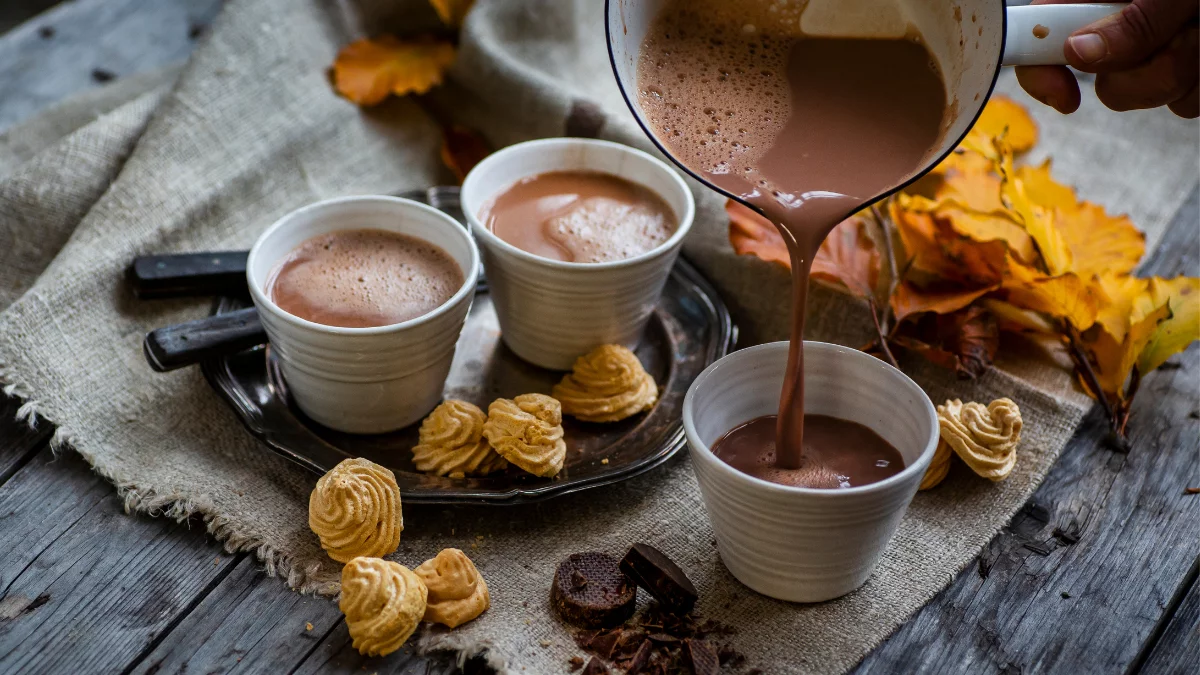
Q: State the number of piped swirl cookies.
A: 8